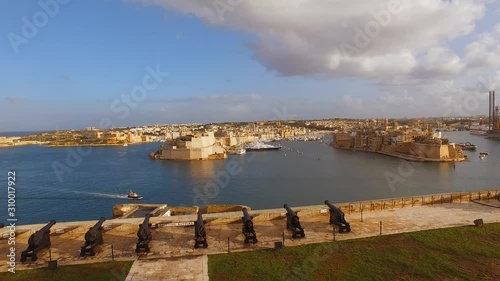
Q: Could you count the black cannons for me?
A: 7